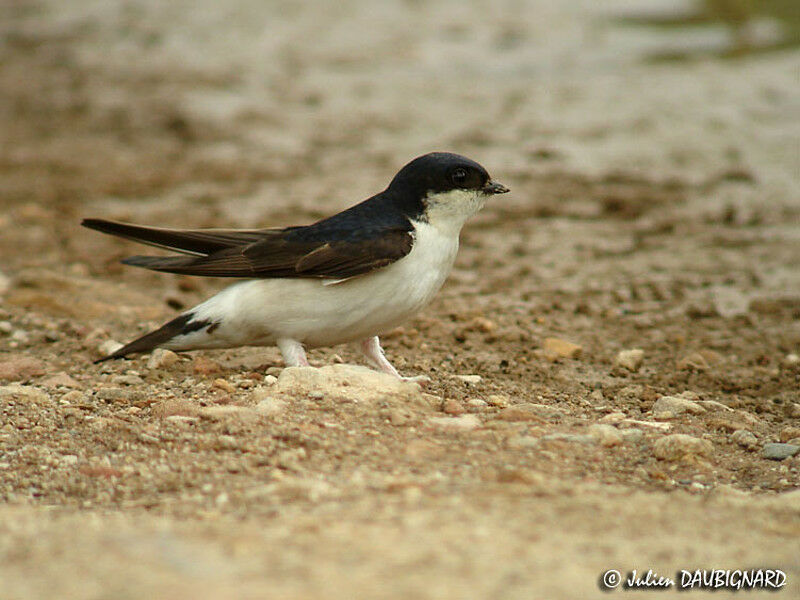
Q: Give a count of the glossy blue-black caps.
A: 1